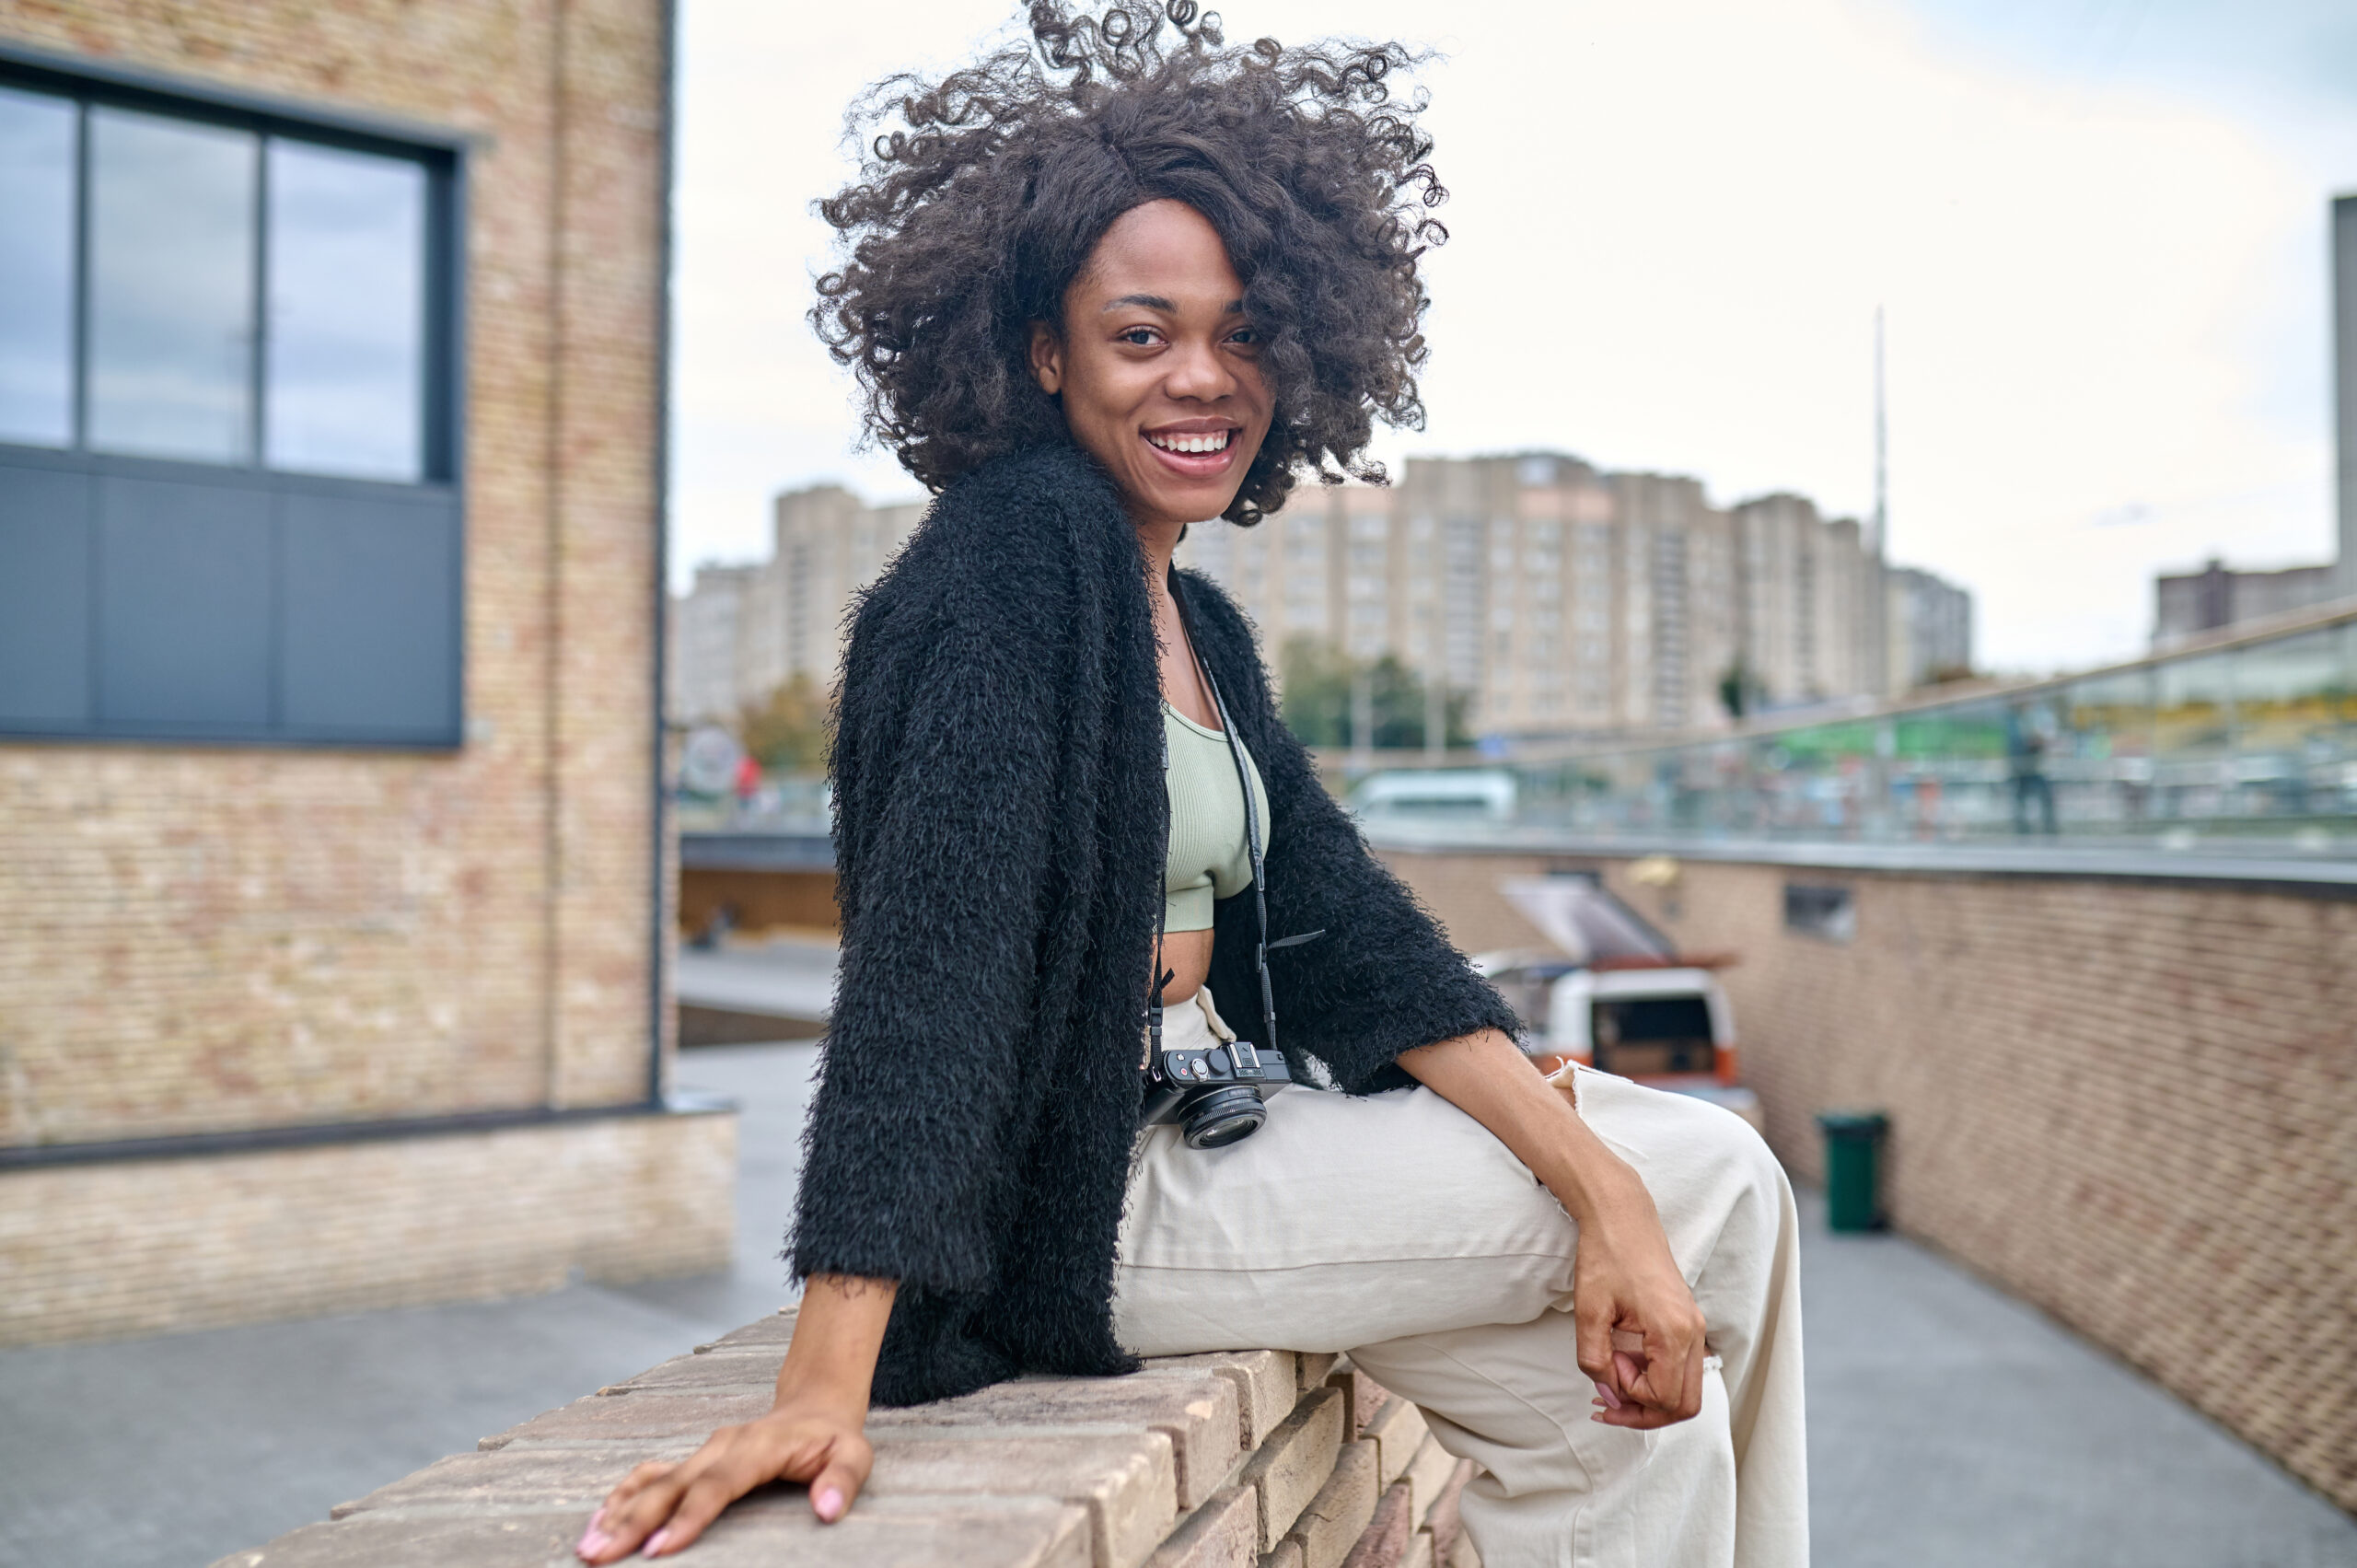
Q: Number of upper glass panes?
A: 3